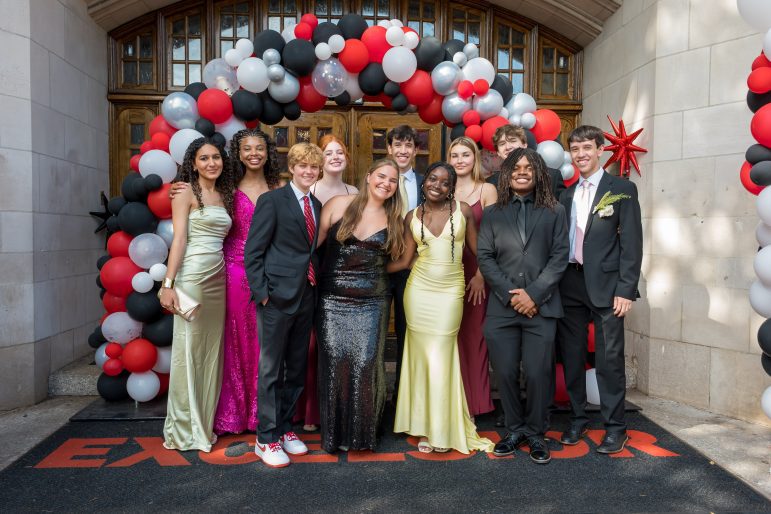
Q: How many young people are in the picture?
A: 11